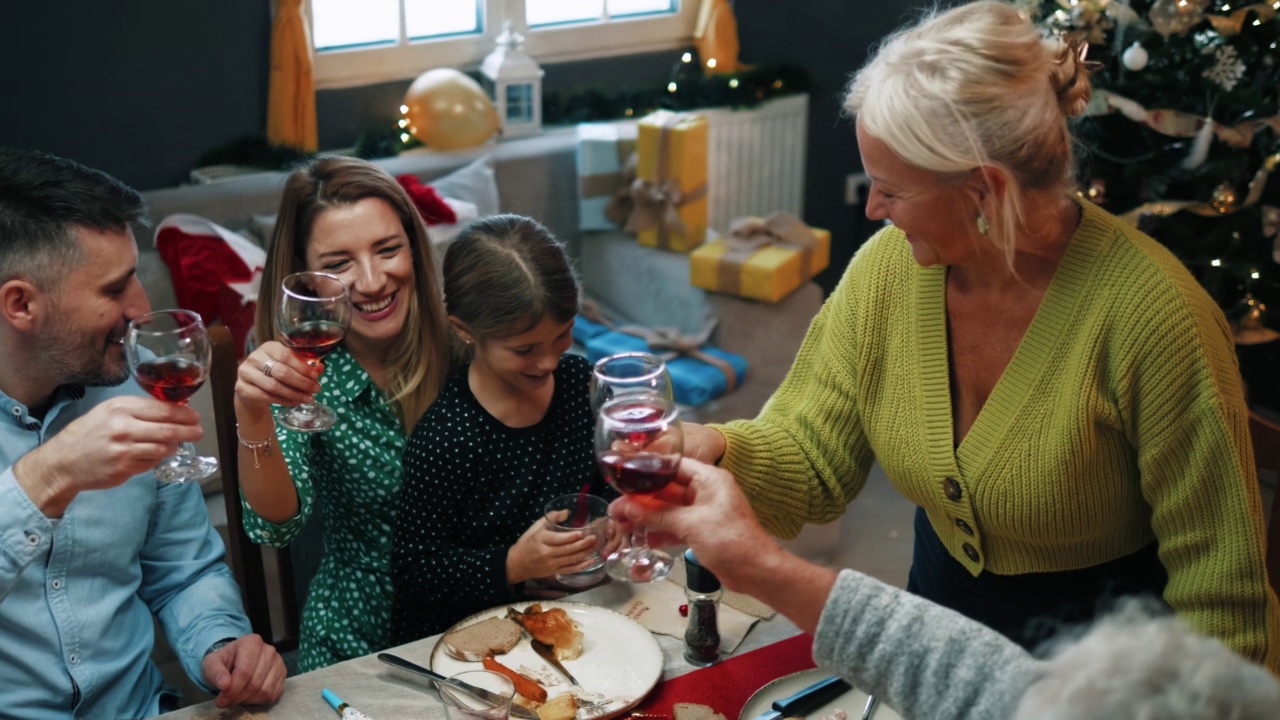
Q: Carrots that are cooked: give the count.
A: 1